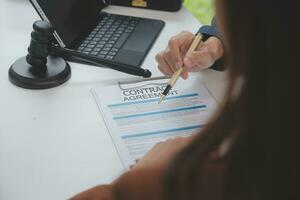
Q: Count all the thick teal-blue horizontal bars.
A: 3